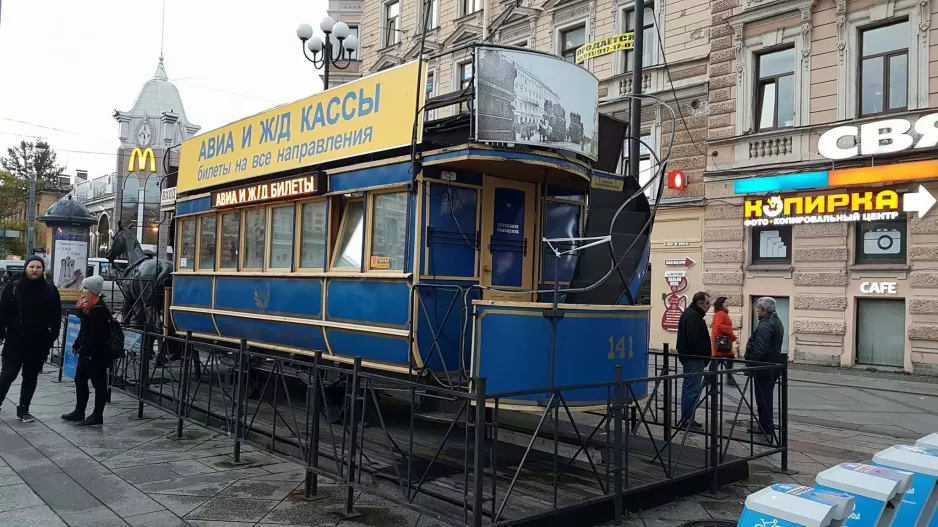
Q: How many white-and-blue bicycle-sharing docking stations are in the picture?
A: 4